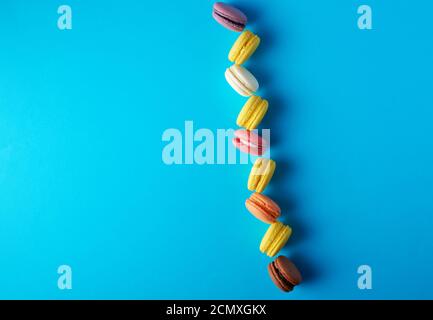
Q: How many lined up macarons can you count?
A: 9